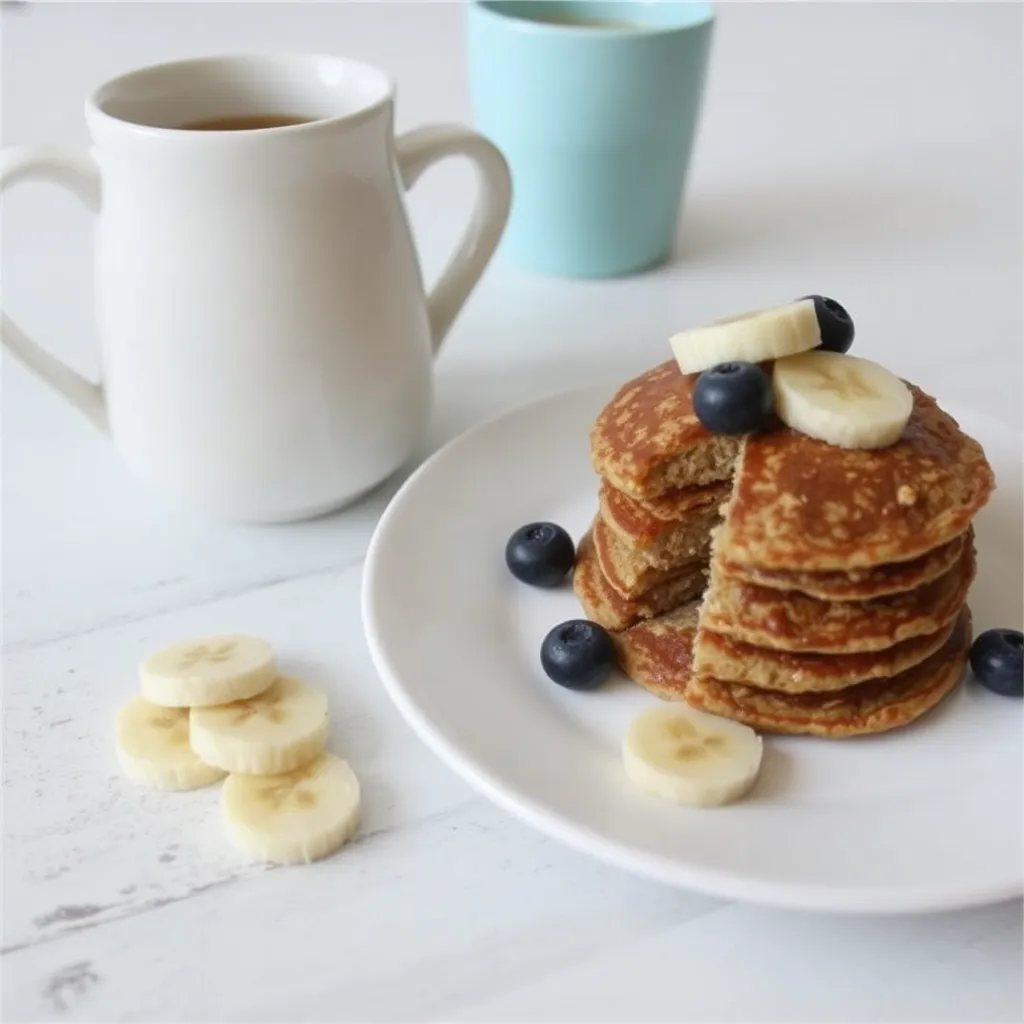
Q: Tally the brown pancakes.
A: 5